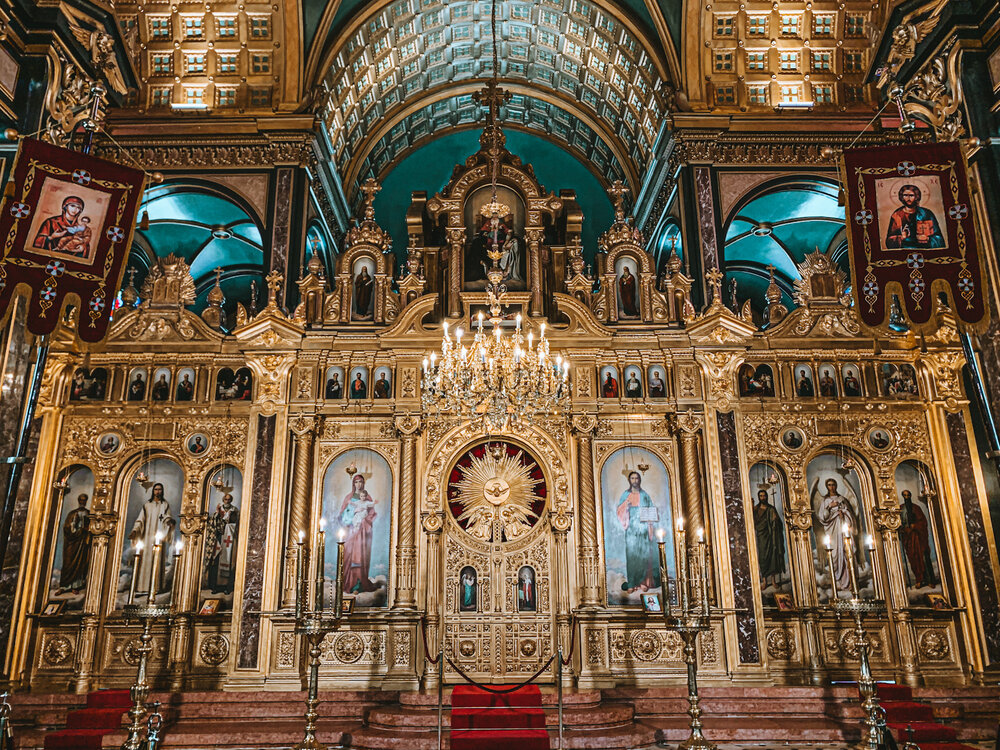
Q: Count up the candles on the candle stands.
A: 12